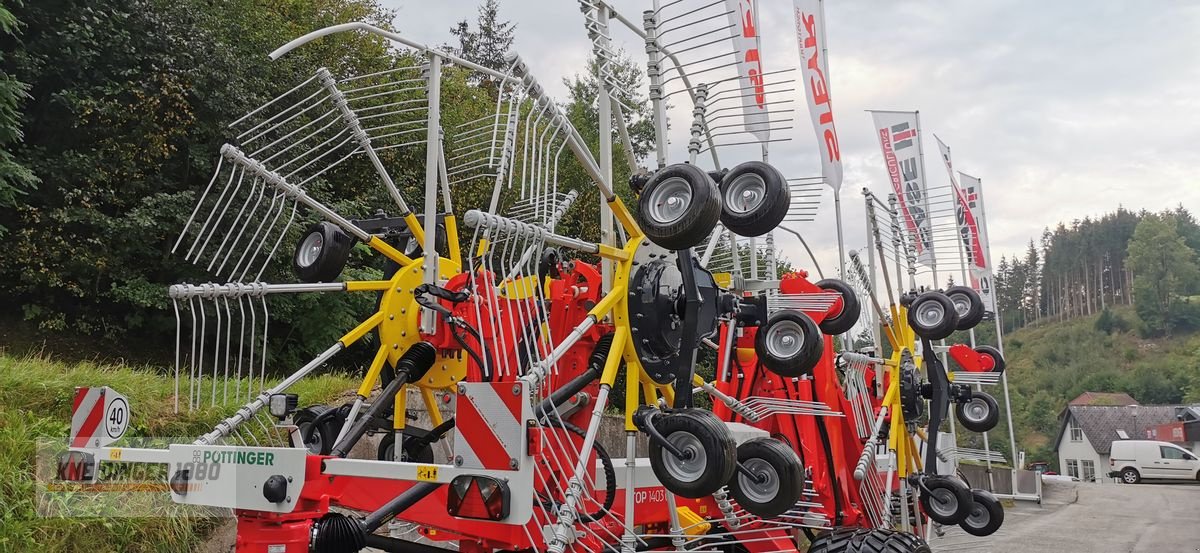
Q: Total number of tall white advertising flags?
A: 5